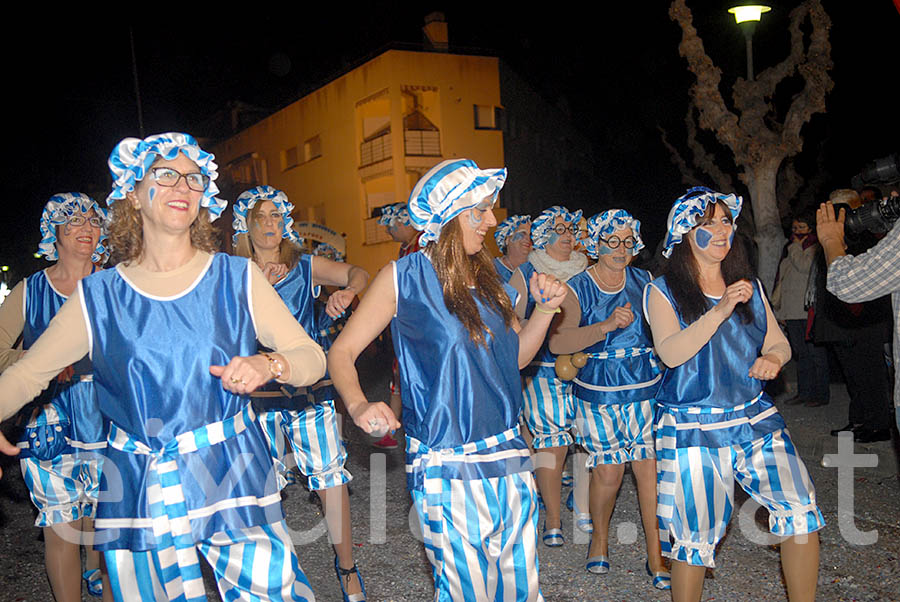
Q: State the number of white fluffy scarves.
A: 1